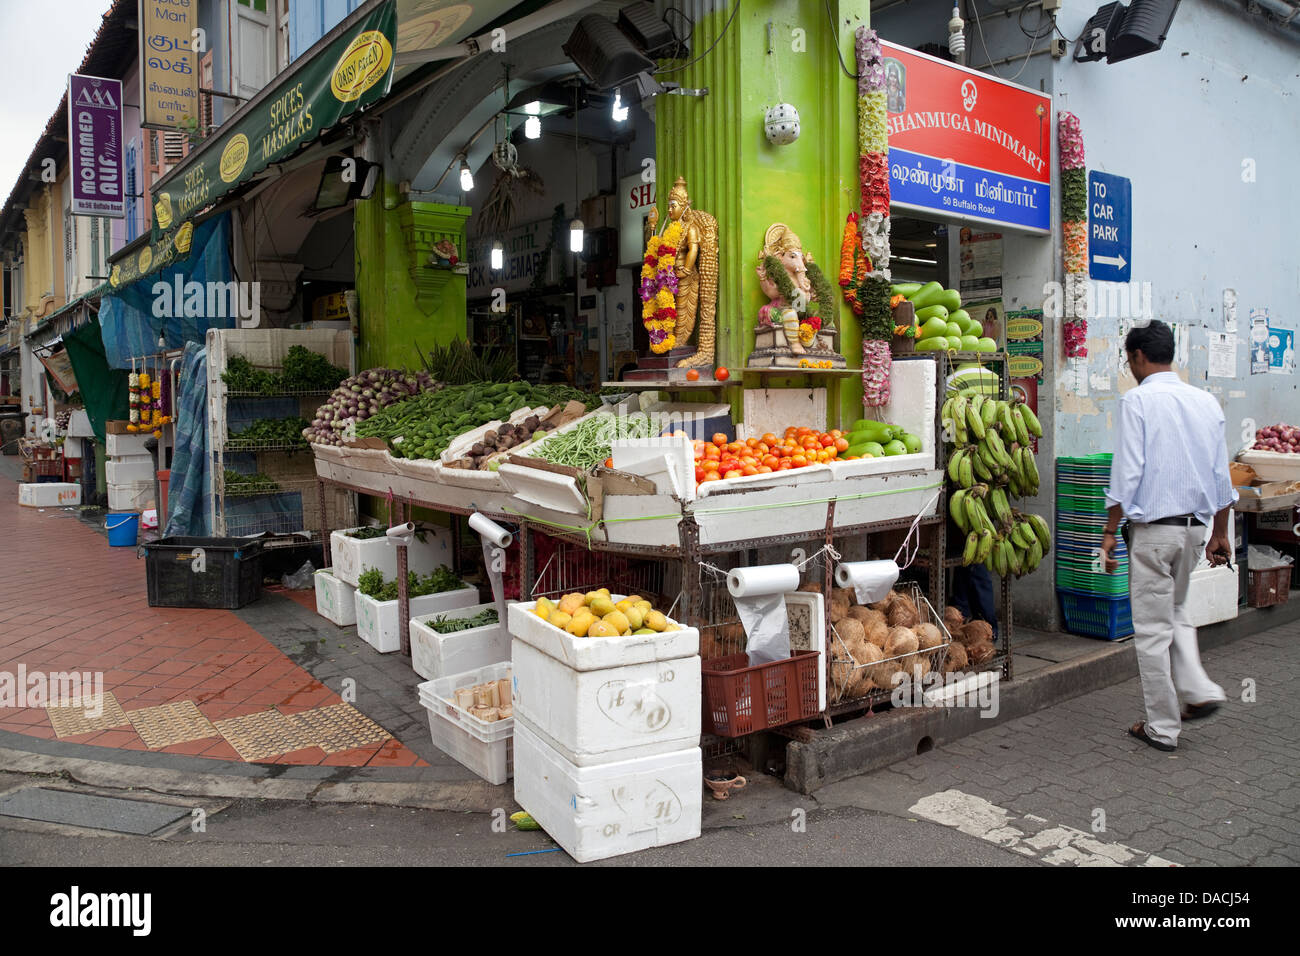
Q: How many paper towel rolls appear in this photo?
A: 4